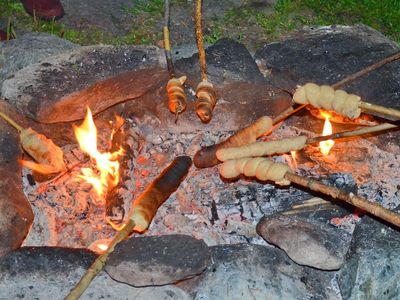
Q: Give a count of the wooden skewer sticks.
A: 8